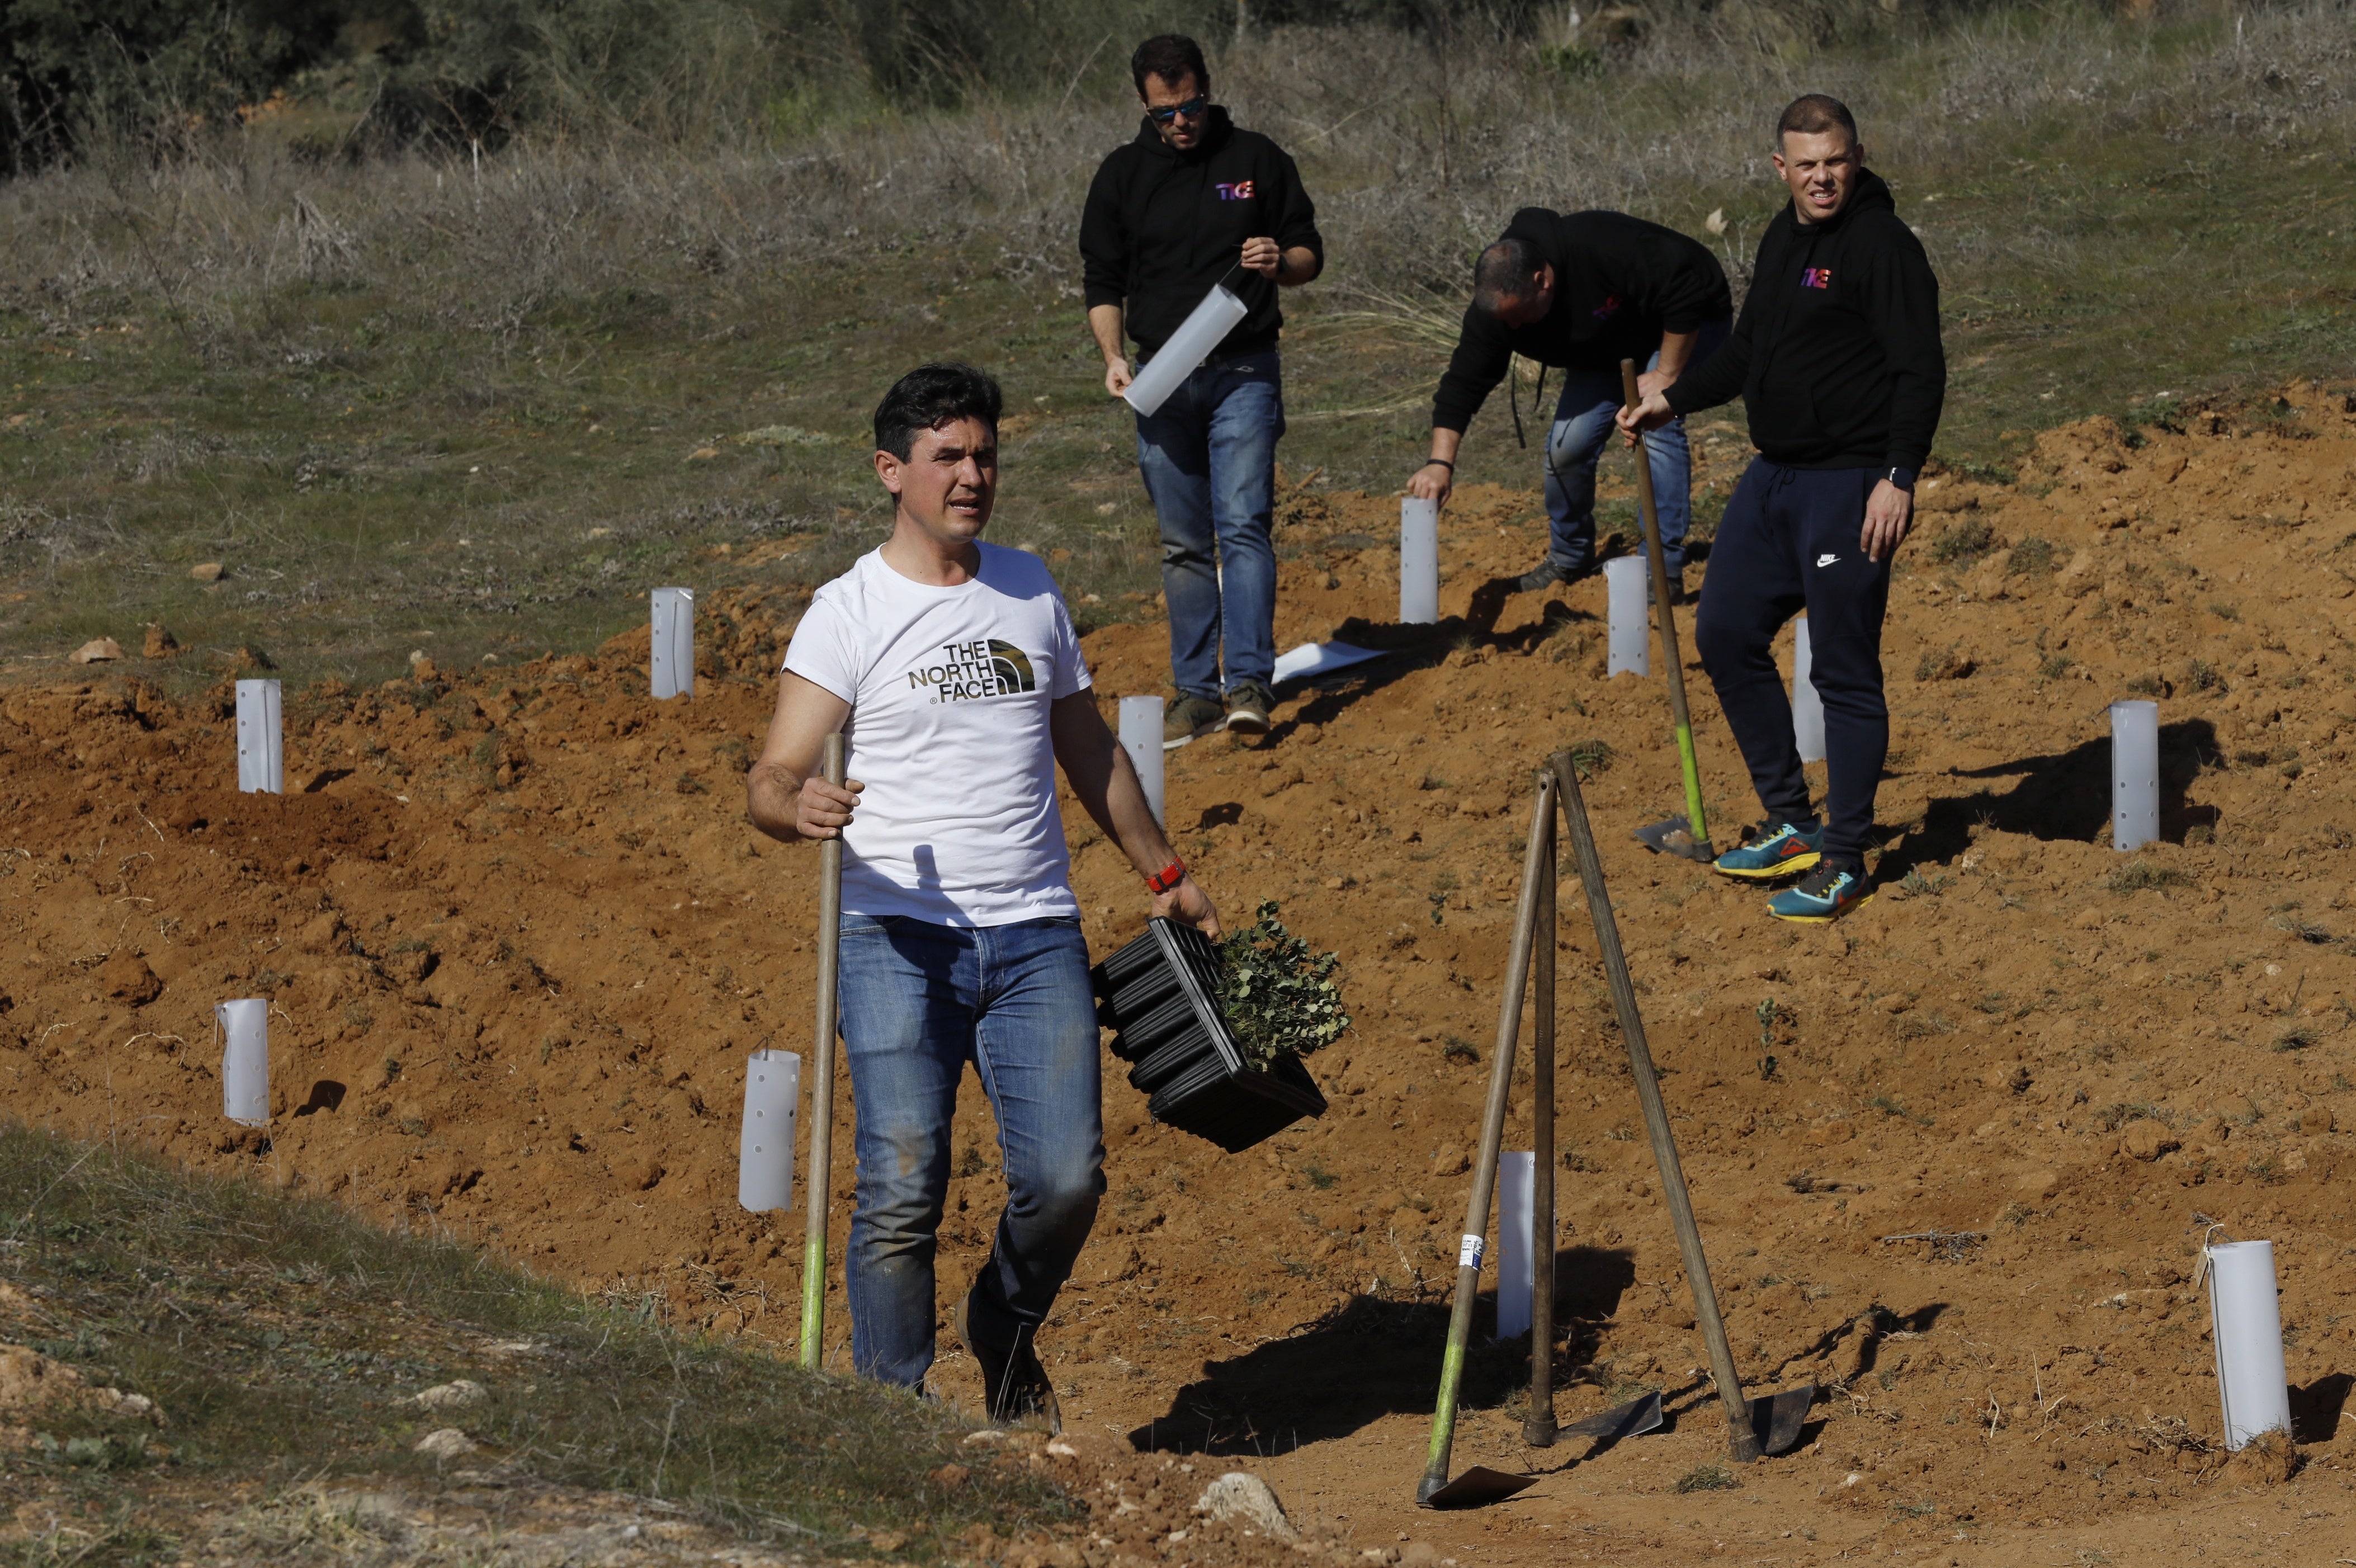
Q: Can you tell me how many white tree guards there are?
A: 12